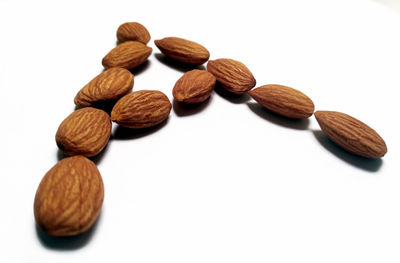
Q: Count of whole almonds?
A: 11